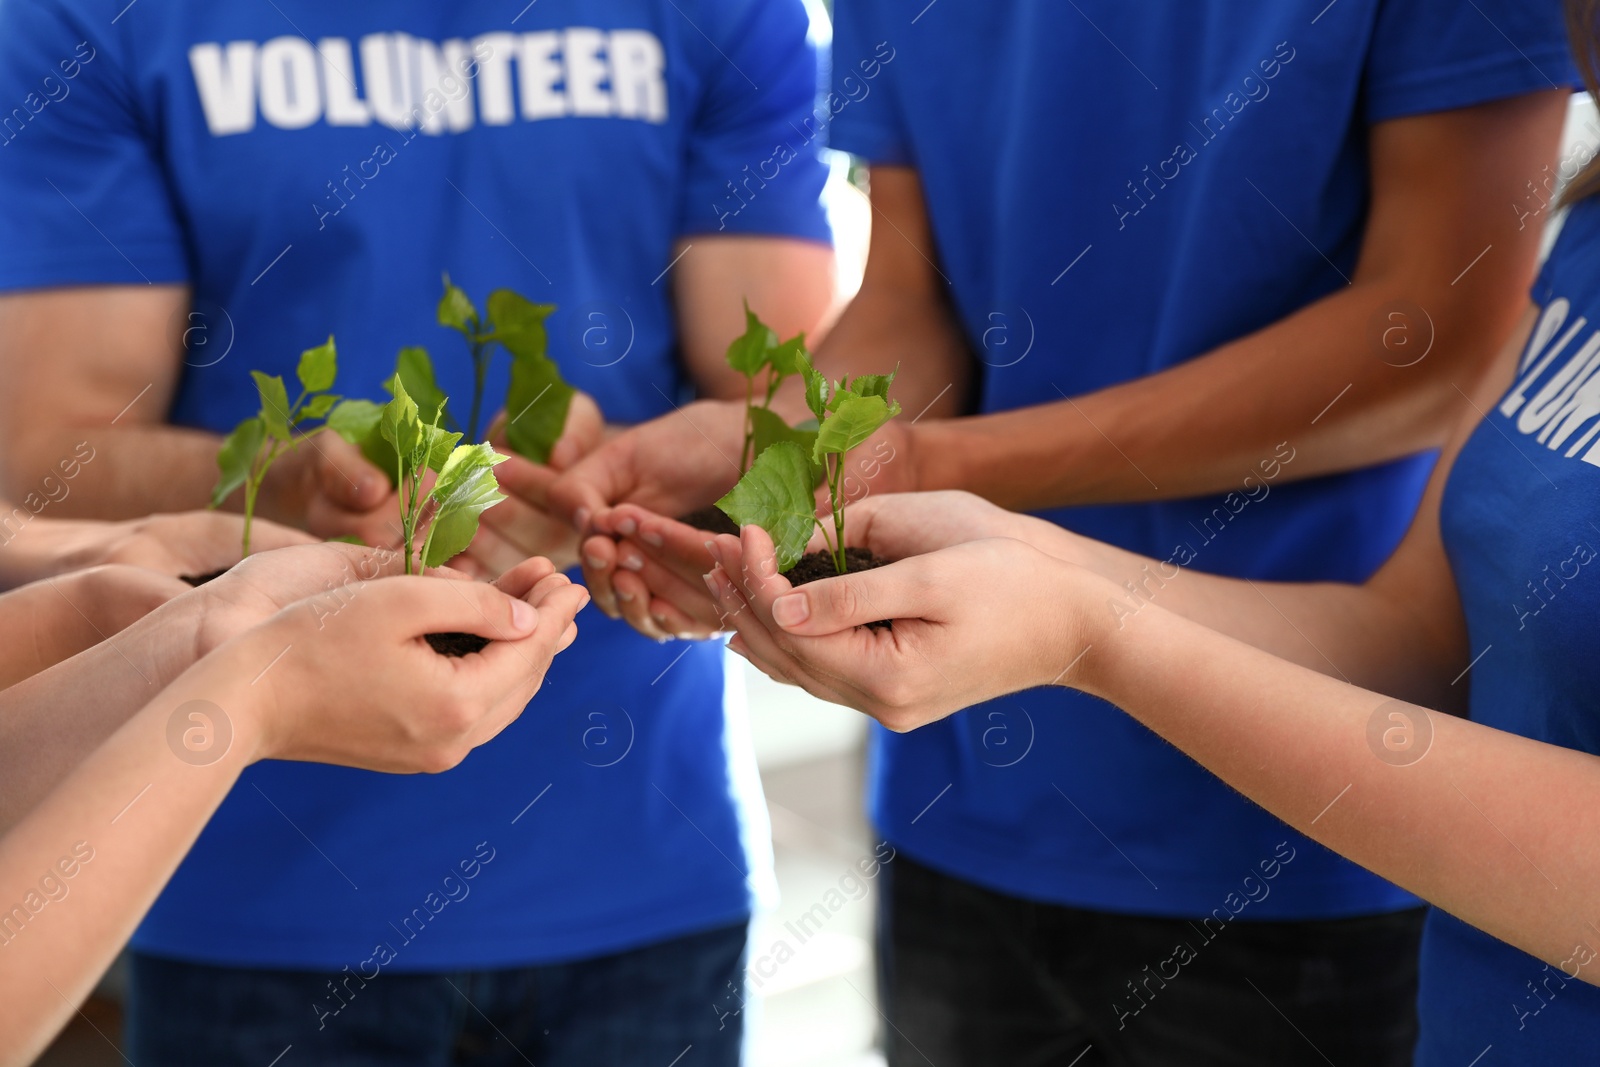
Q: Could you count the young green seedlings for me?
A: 5